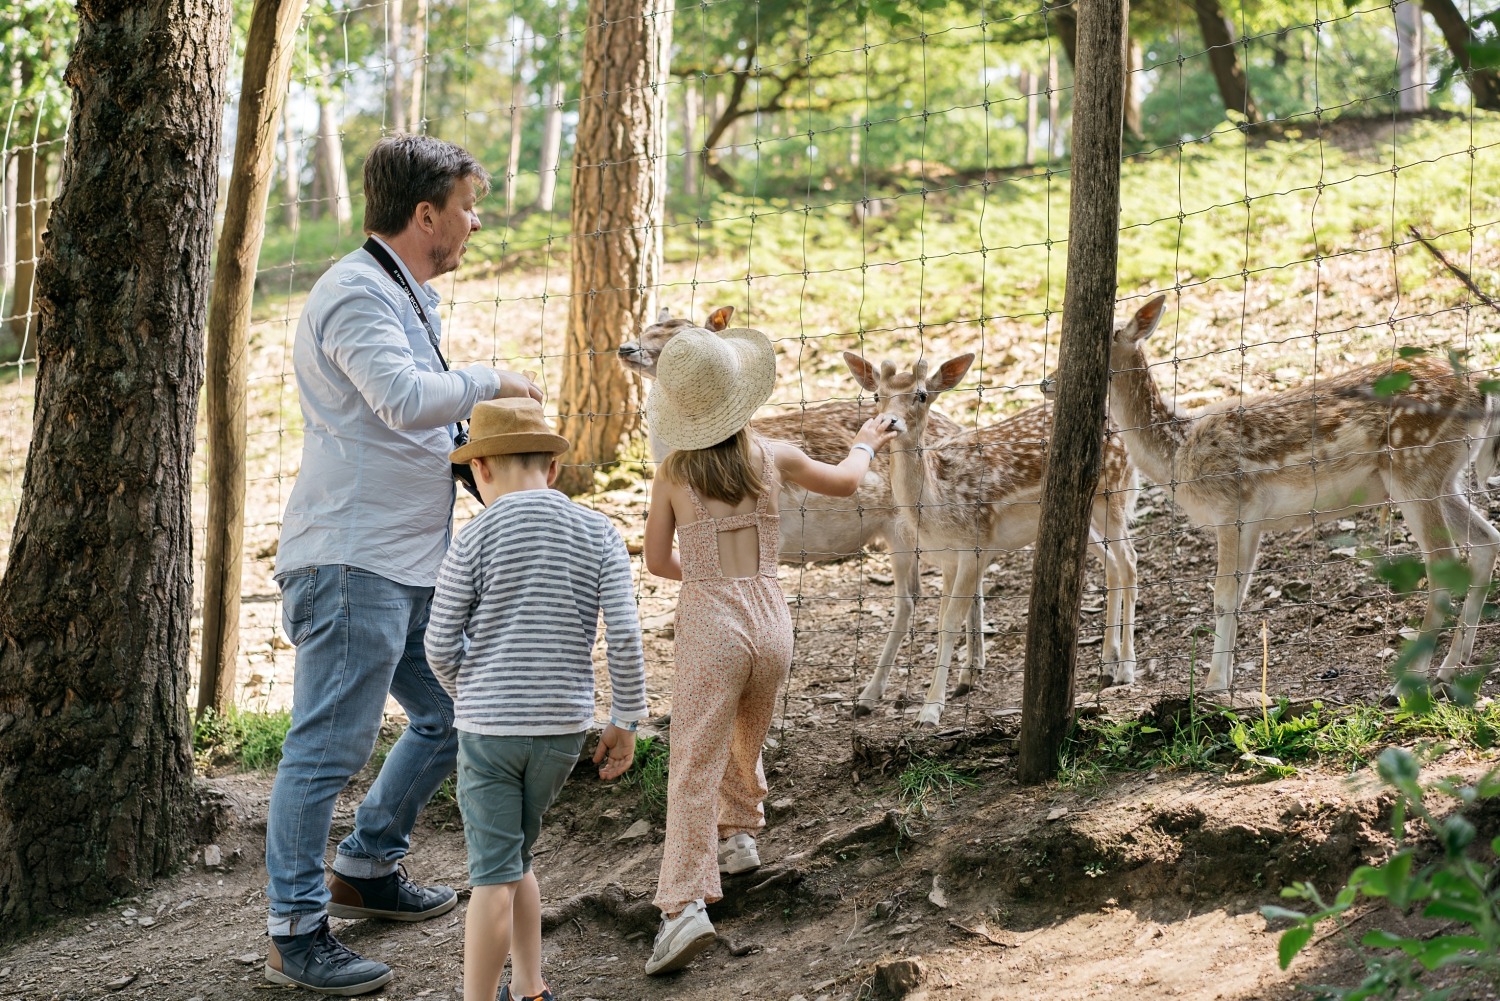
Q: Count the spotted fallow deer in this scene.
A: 3